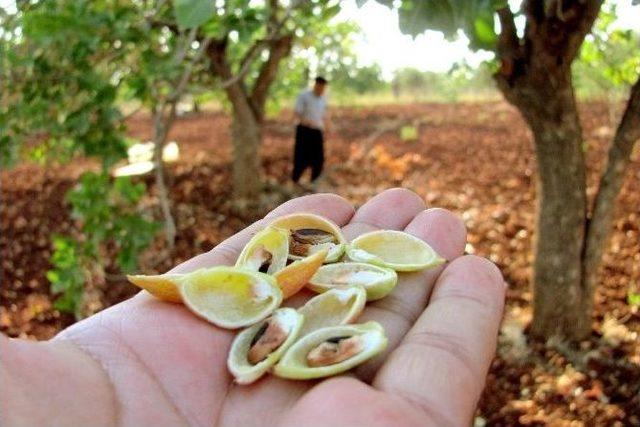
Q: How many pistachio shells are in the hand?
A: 10